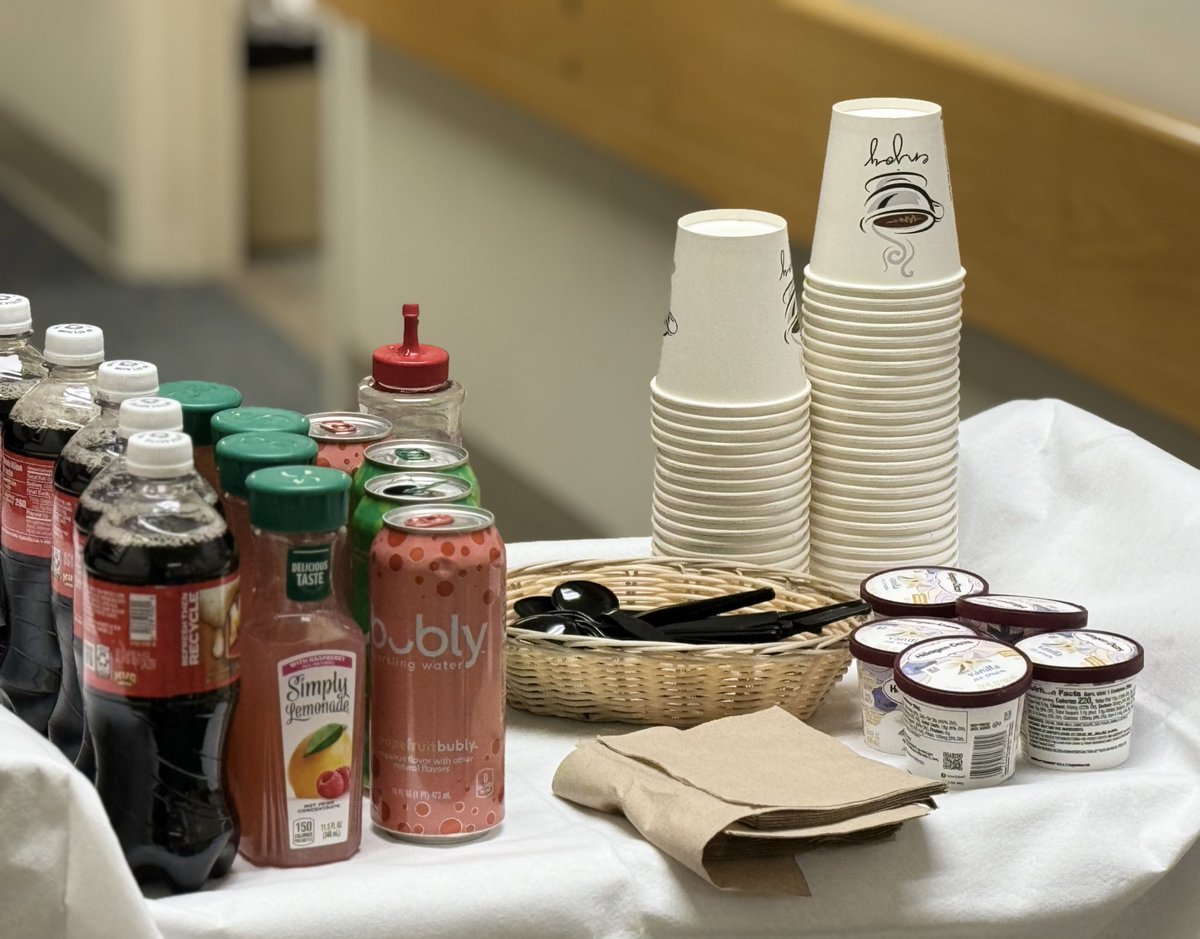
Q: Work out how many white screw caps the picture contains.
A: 5